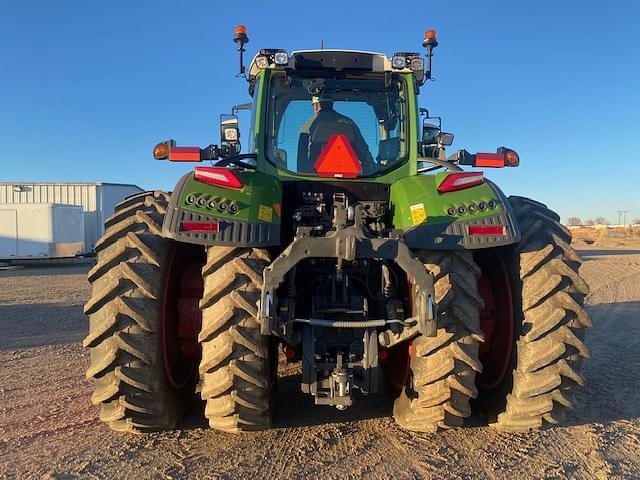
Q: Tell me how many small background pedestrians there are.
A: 0